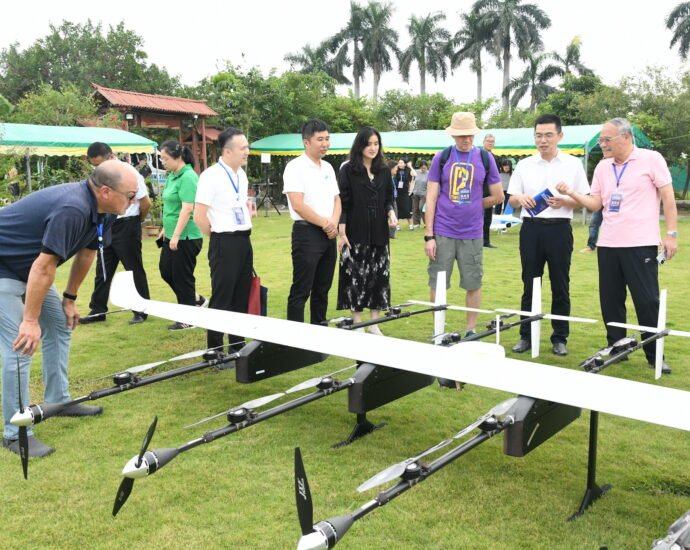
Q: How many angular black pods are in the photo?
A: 3